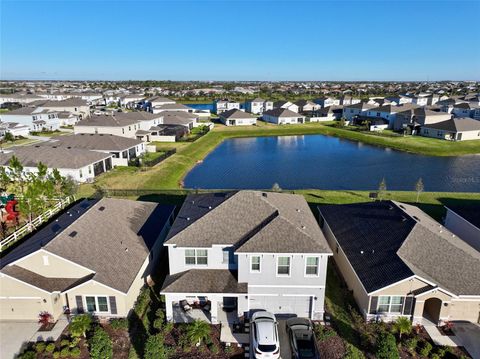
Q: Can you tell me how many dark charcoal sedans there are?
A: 1